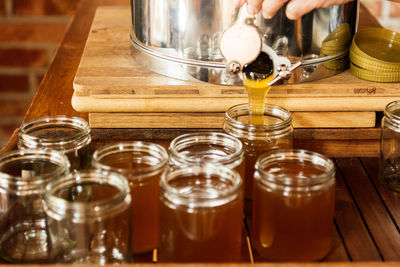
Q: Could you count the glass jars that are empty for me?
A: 4